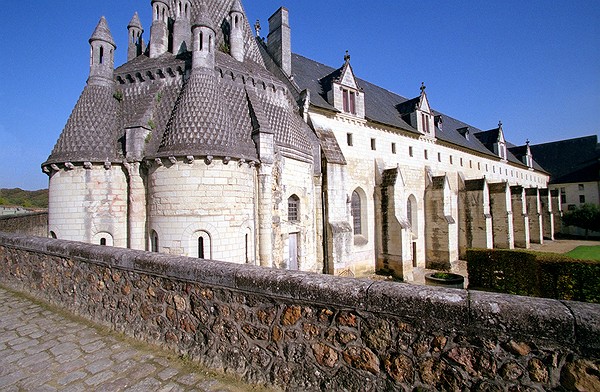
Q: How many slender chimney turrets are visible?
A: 6